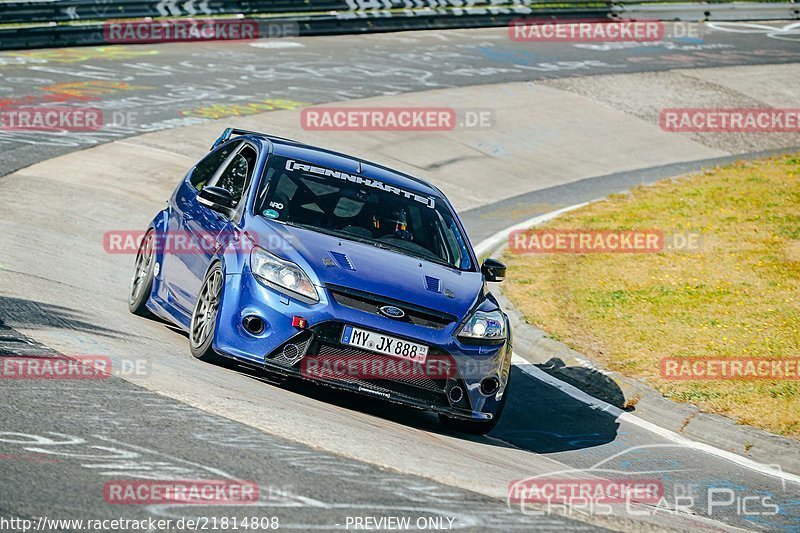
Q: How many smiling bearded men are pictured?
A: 0